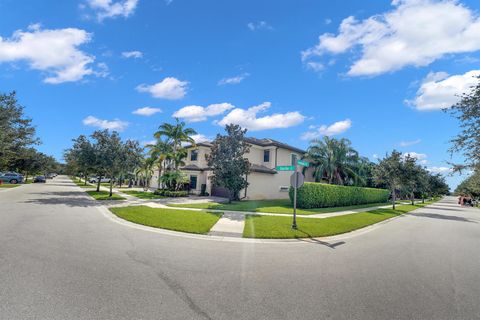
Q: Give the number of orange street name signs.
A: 0